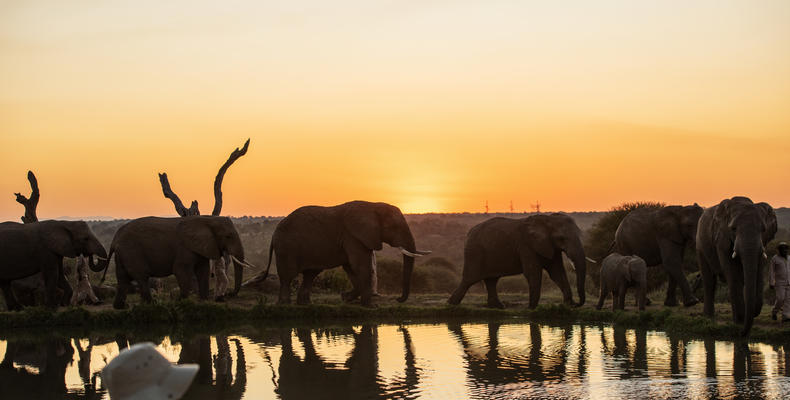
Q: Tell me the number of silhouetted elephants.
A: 7